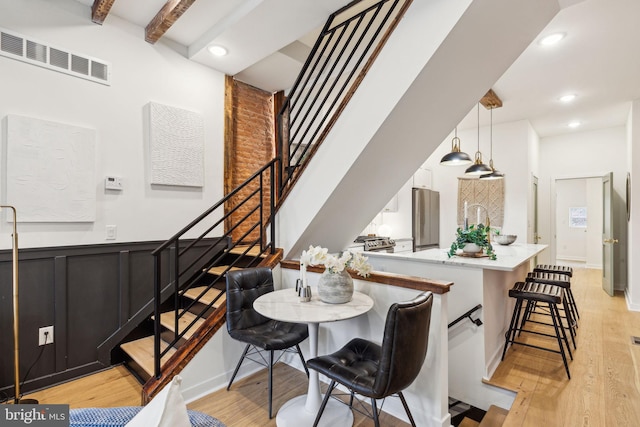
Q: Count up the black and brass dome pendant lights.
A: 3